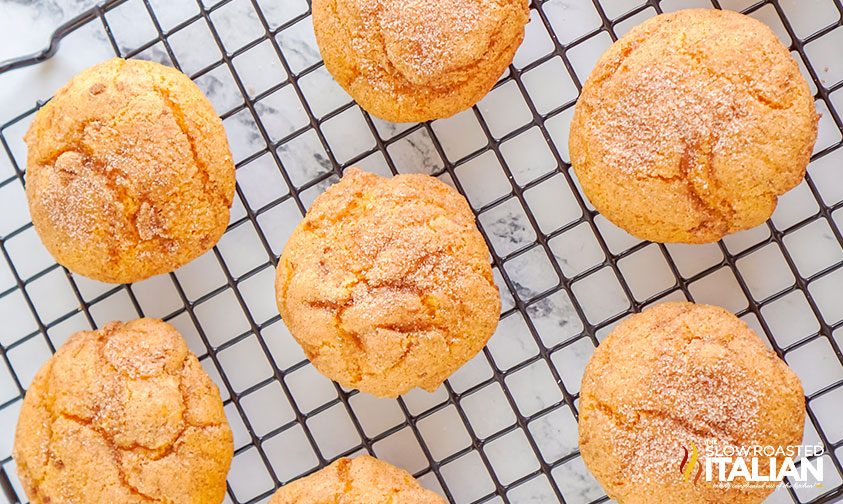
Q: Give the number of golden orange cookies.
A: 7